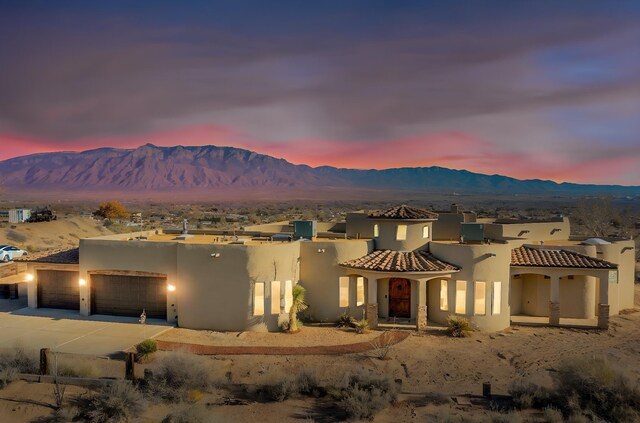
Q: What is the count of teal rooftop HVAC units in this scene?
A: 2